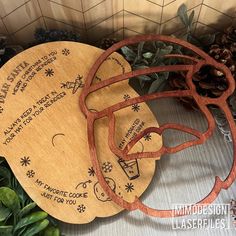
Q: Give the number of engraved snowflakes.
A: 11